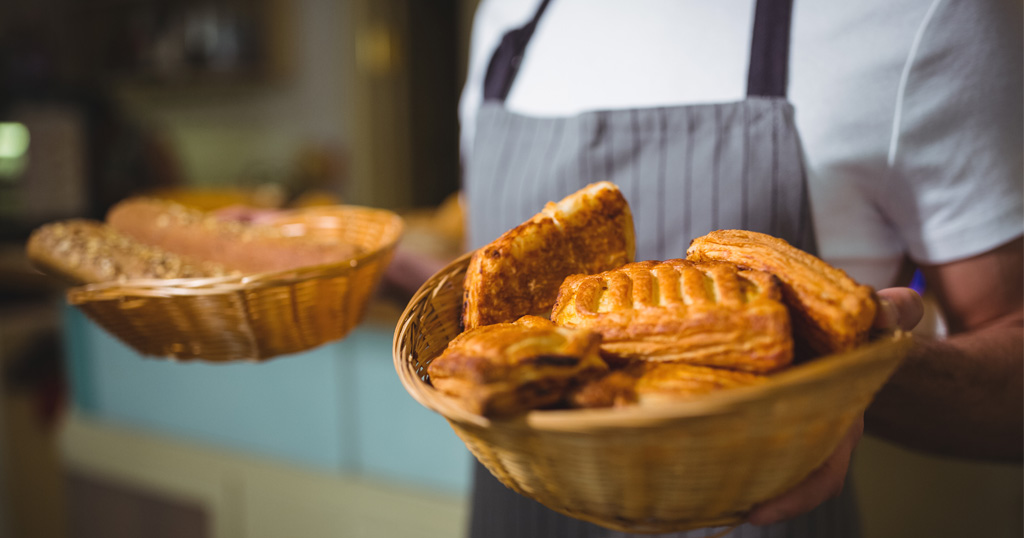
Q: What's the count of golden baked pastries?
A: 5